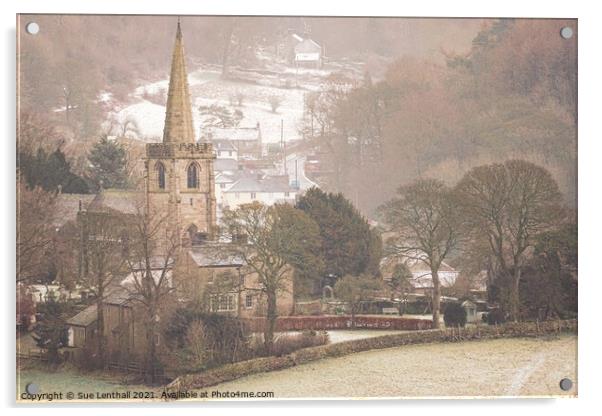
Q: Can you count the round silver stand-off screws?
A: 4